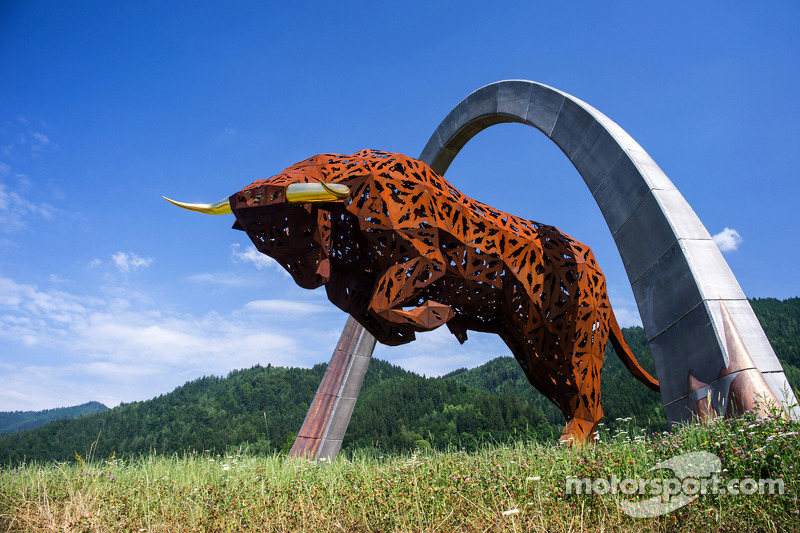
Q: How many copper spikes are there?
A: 2